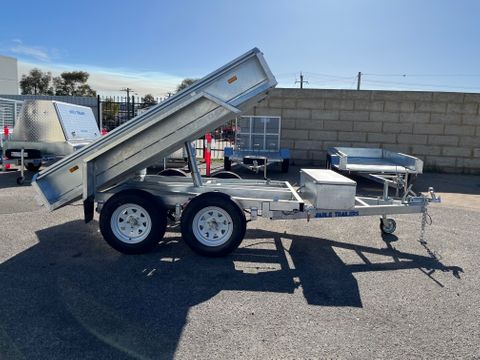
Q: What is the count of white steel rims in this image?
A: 2